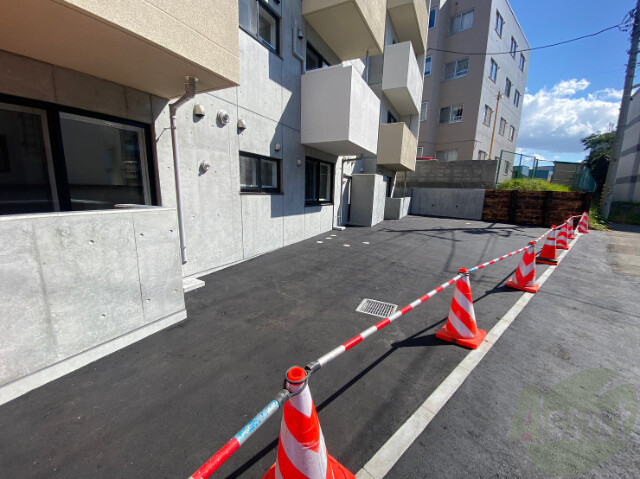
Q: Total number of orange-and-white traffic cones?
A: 7